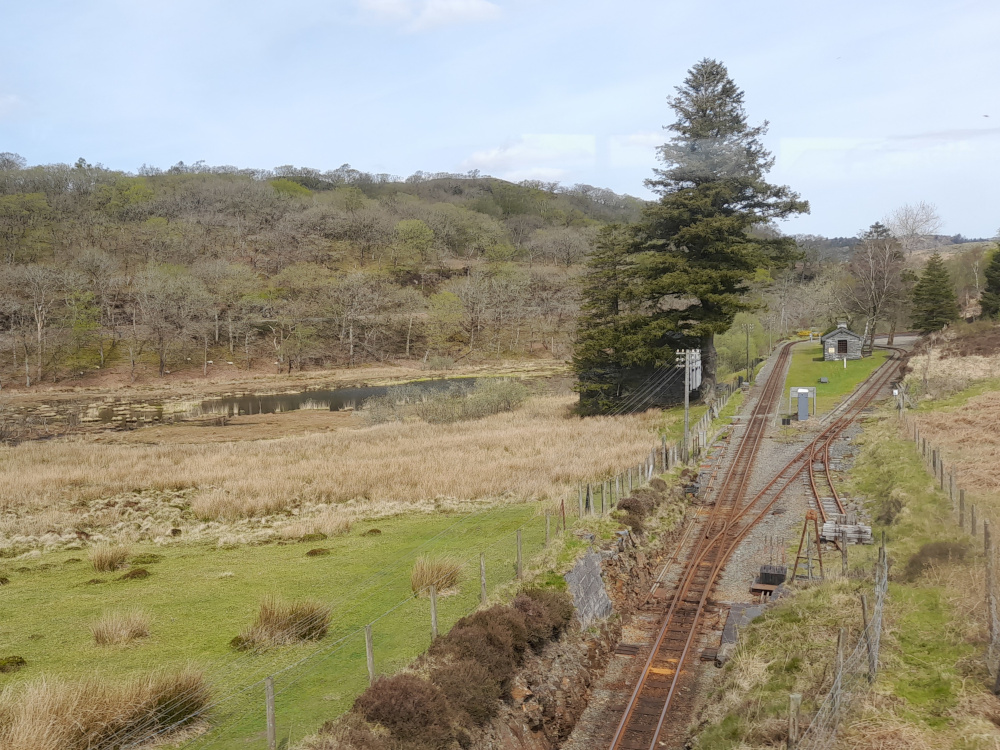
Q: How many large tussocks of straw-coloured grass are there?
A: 5